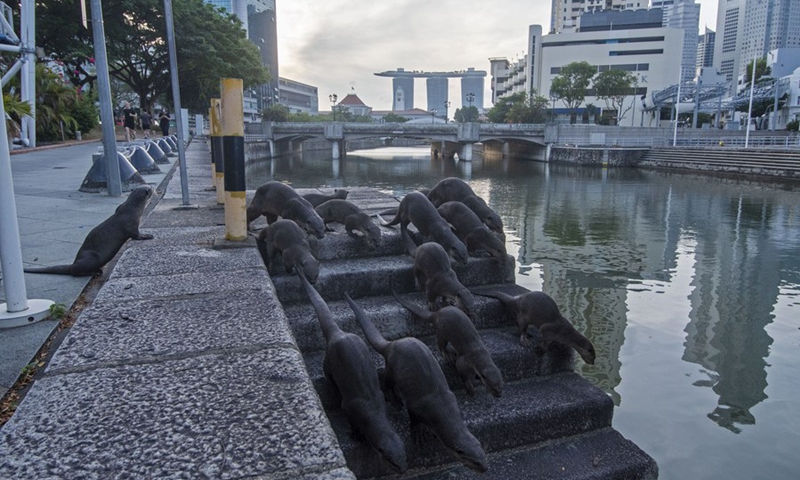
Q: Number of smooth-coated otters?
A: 13